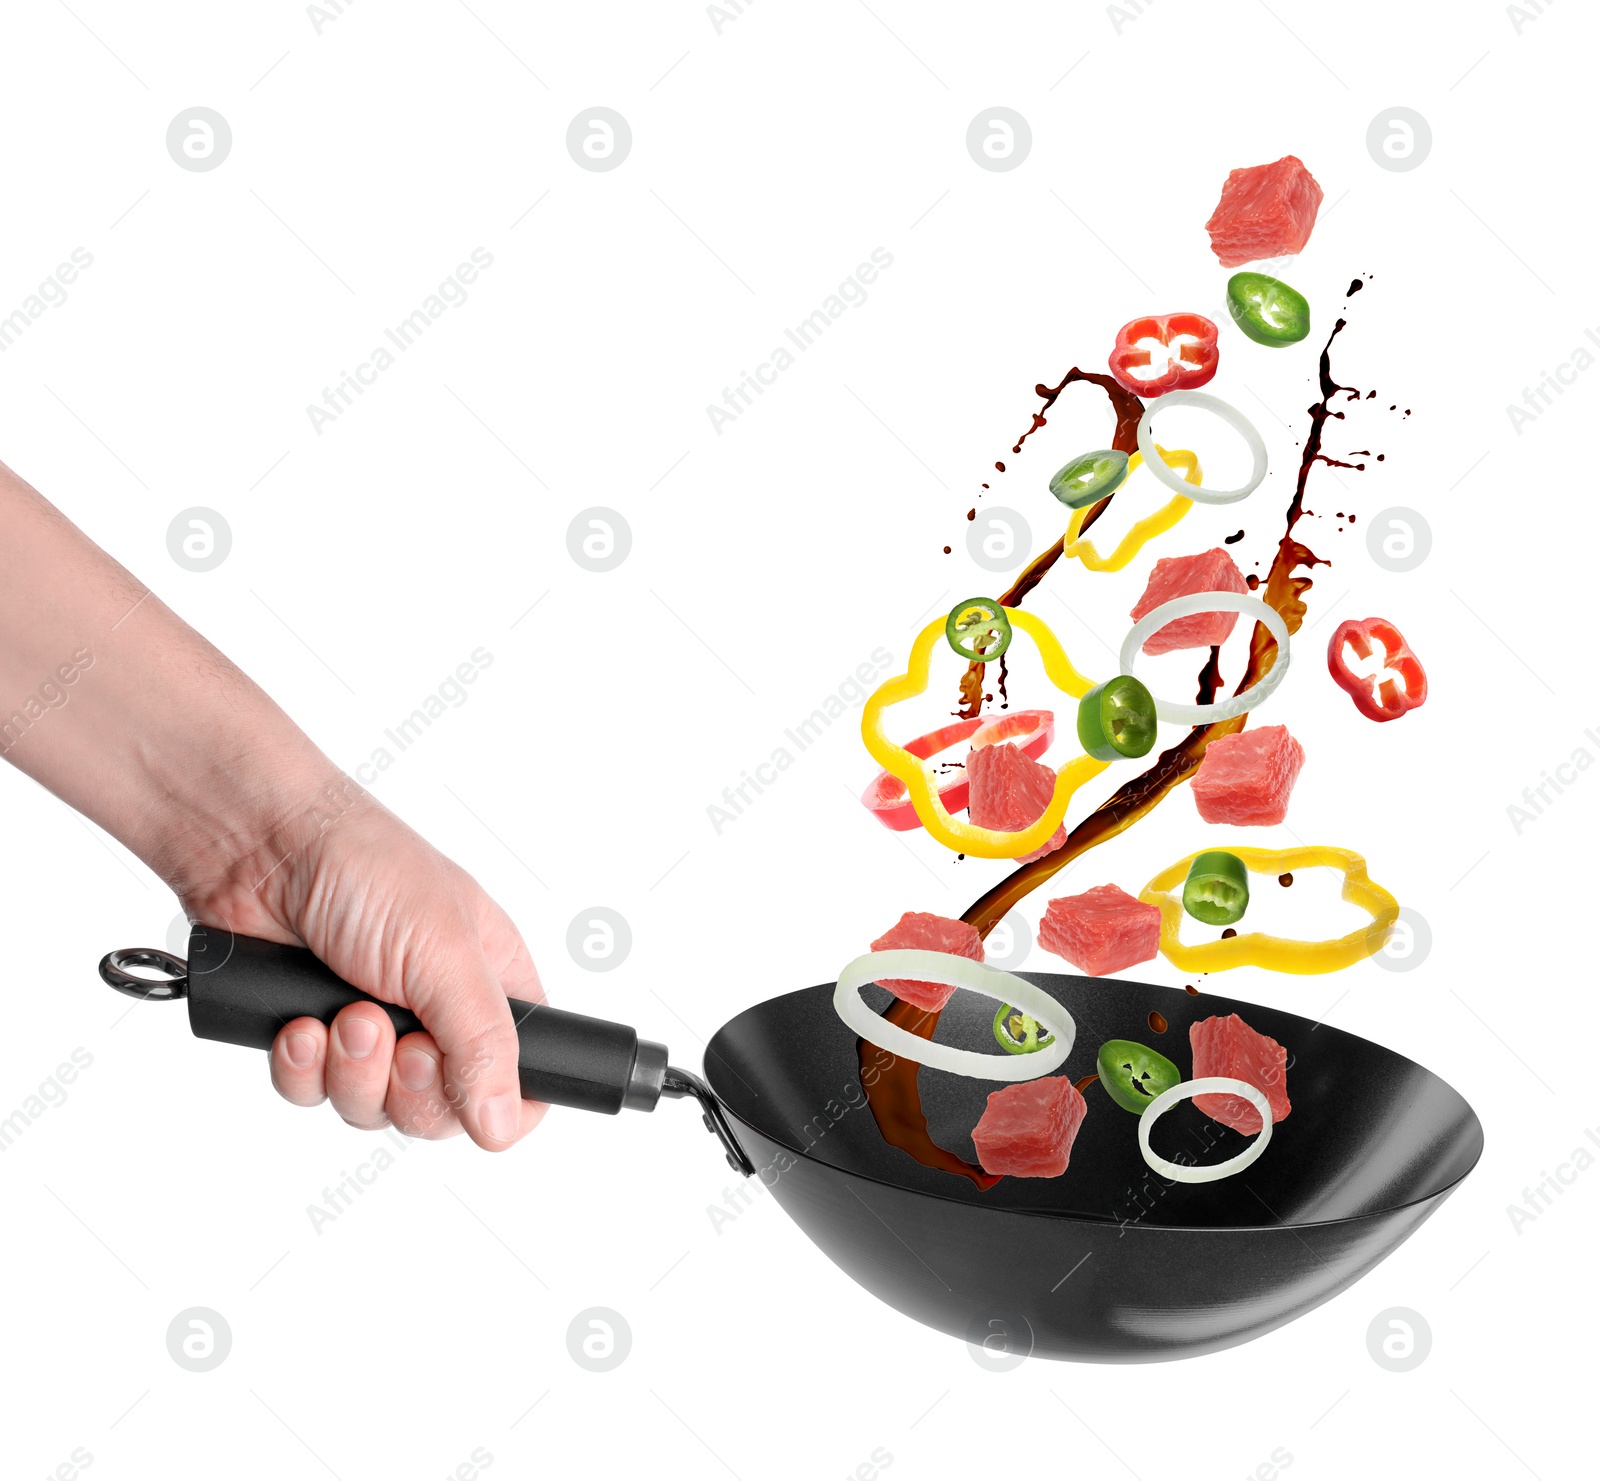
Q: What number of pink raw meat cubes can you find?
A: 8